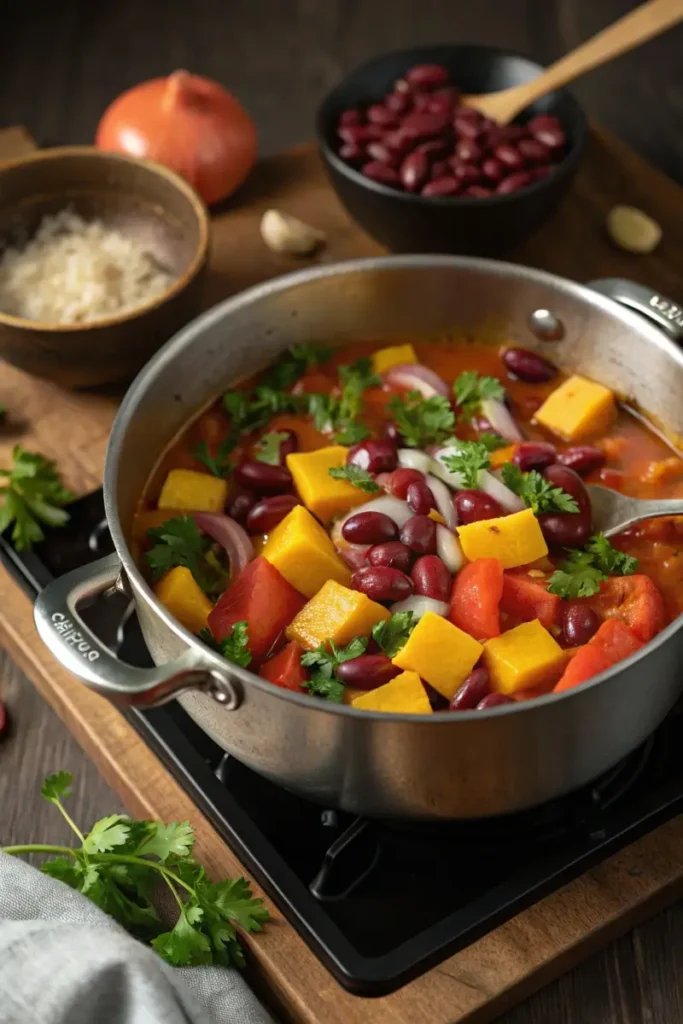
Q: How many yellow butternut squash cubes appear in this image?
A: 11